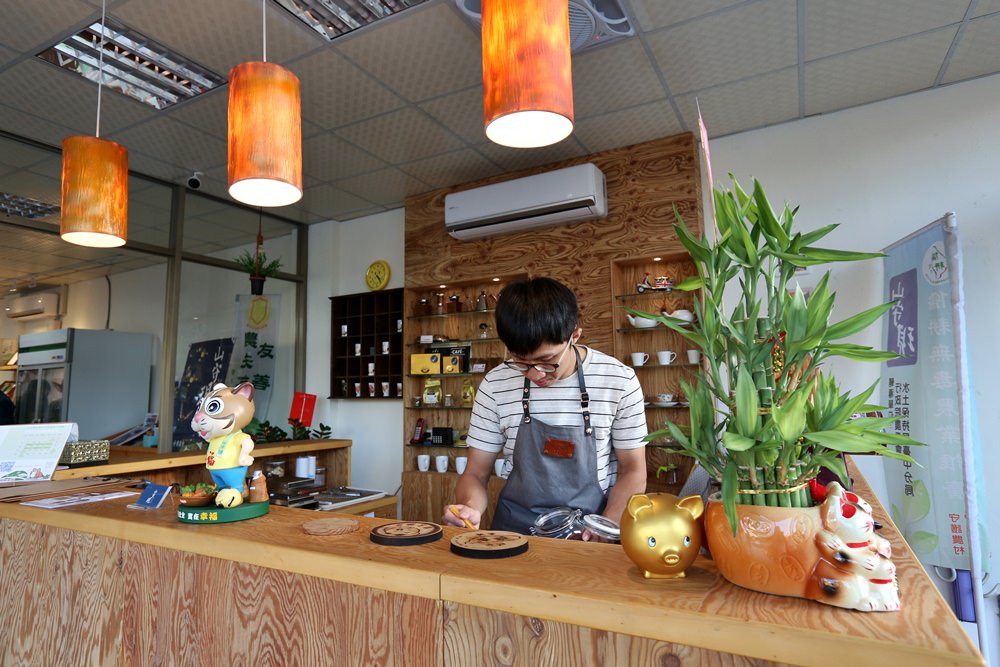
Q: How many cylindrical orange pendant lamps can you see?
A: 3